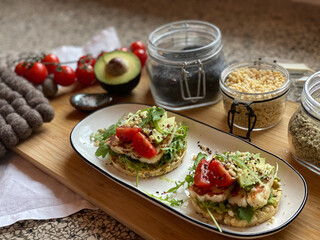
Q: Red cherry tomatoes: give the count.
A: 10